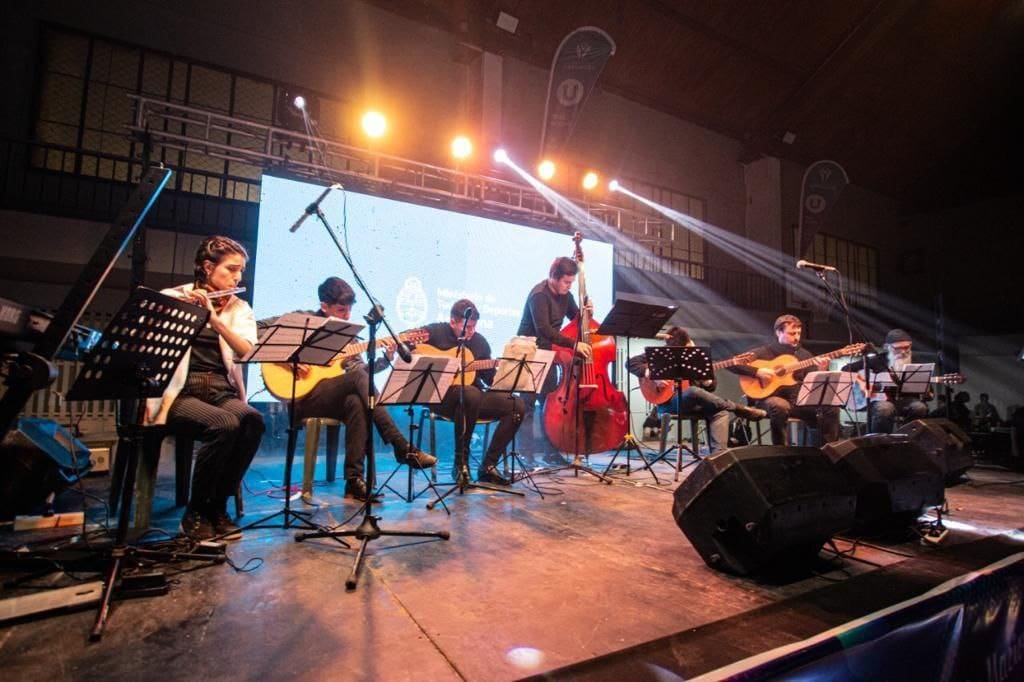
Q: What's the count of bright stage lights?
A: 7